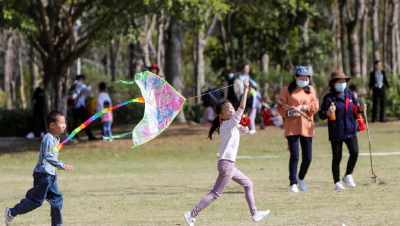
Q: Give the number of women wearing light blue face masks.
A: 2